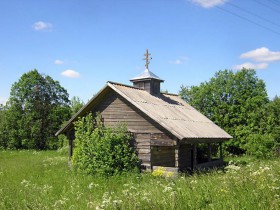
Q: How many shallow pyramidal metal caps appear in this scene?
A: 1